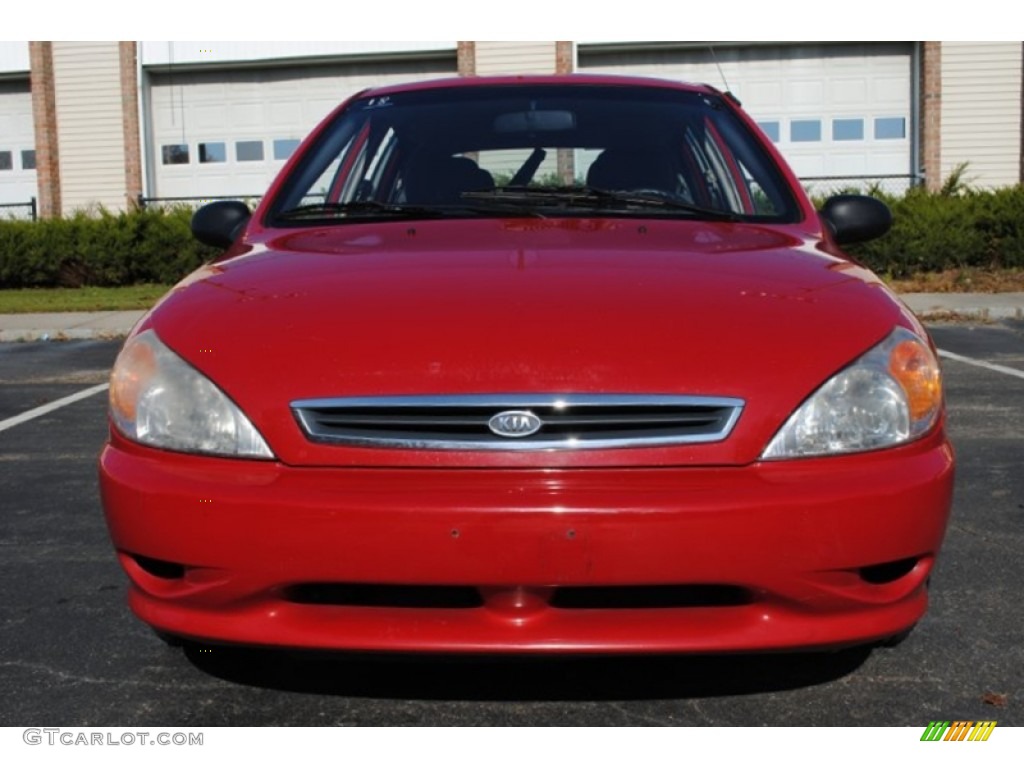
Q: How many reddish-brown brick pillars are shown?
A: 5